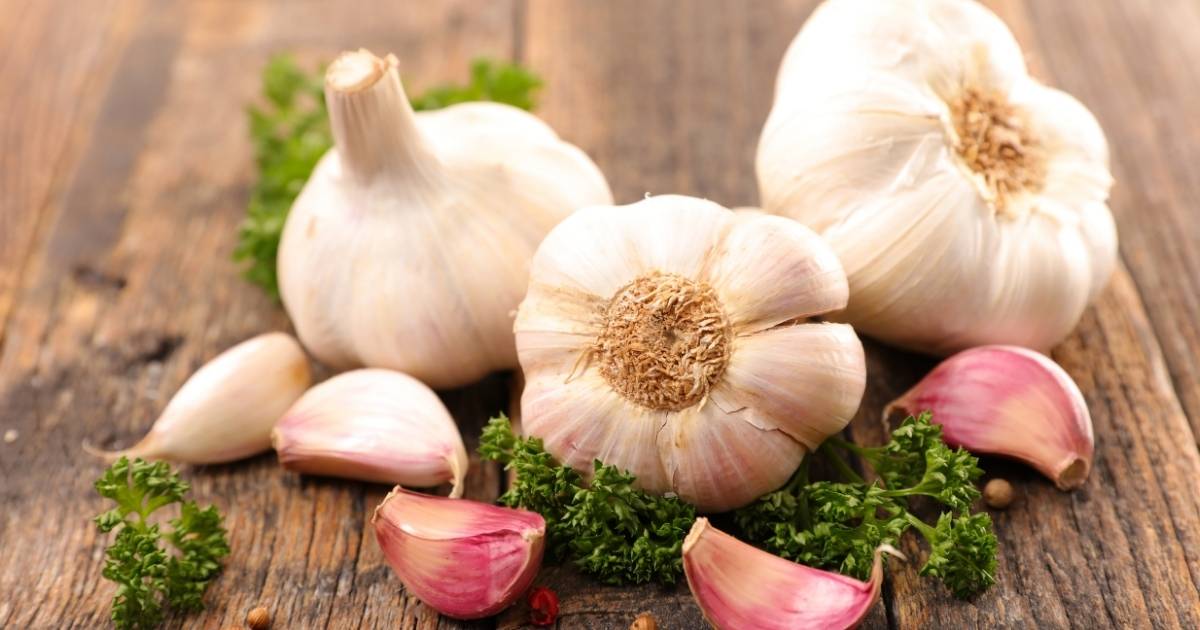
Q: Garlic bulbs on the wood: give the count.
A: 3